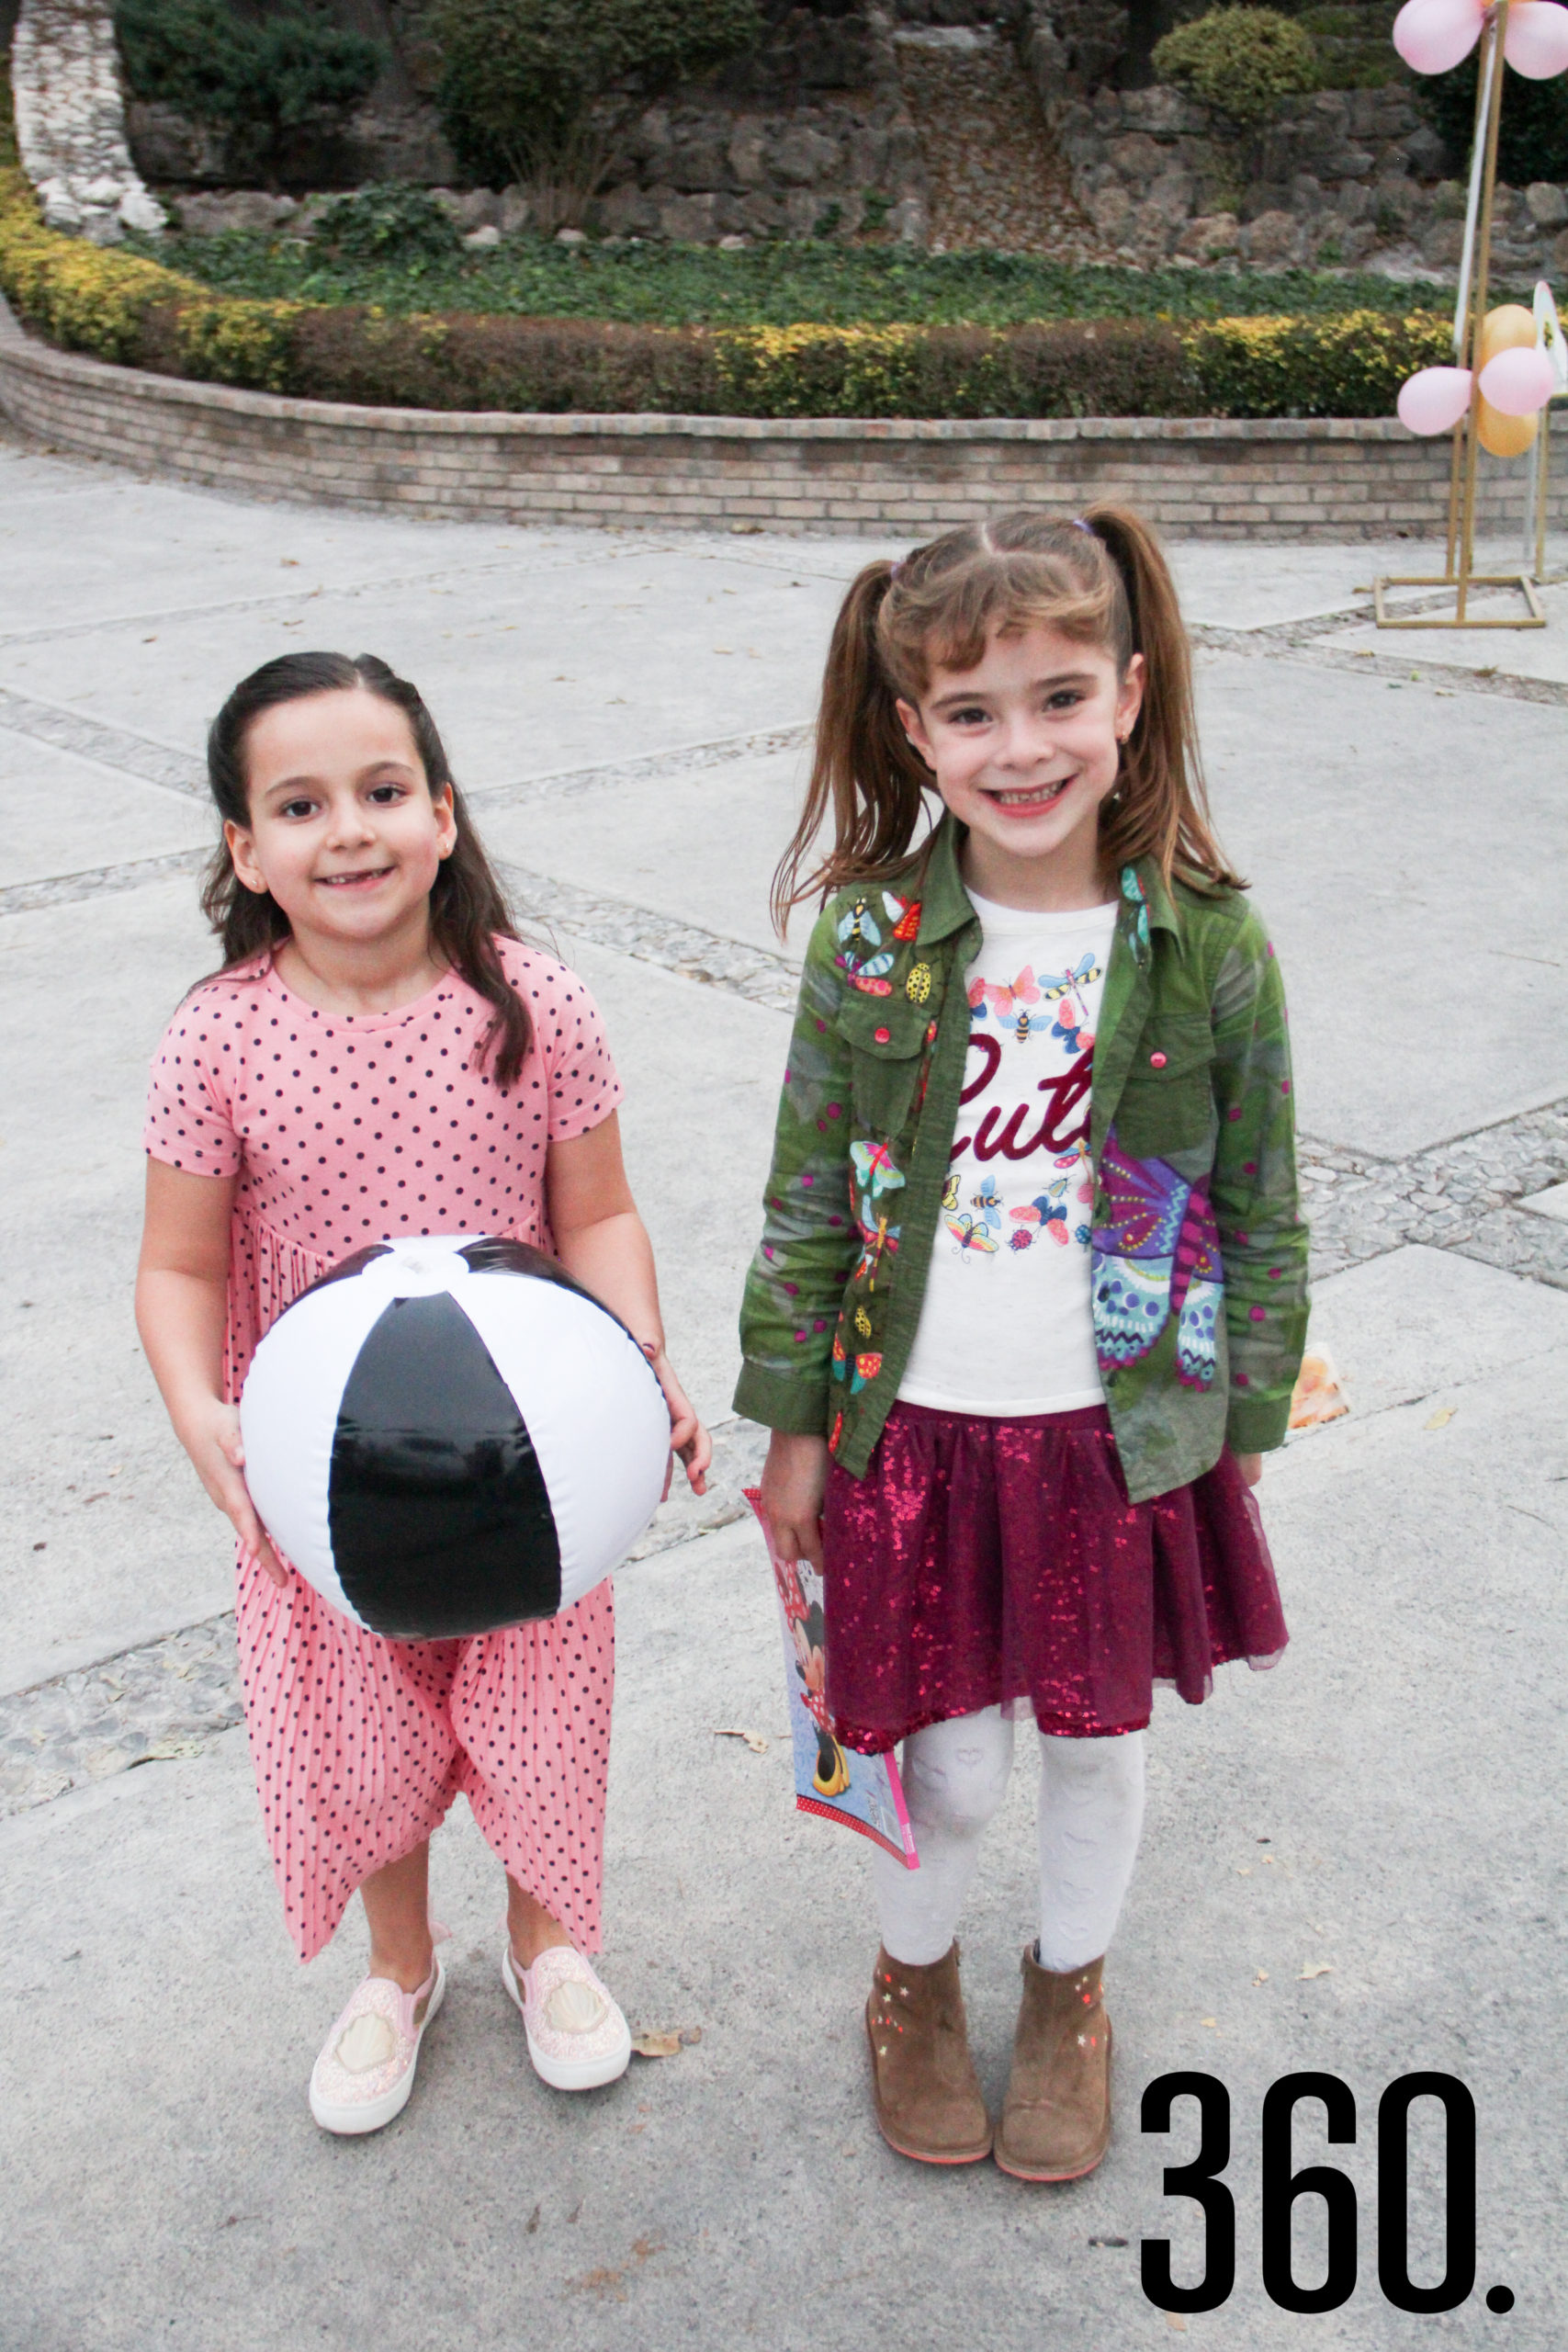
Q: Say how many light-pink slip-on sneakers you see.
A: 2